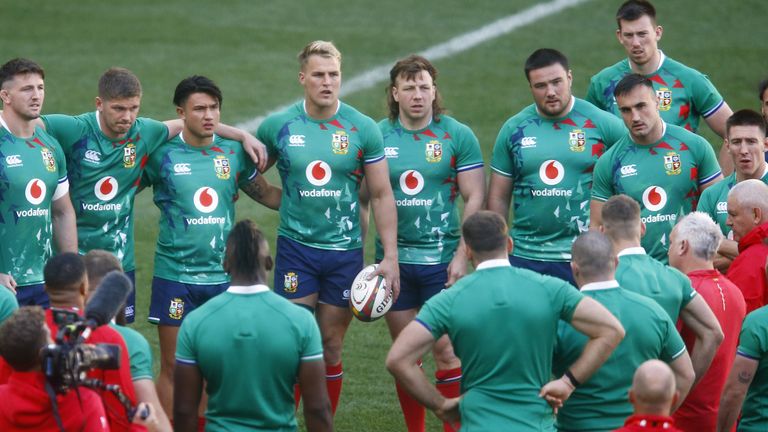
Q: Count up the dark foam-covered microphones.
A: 1